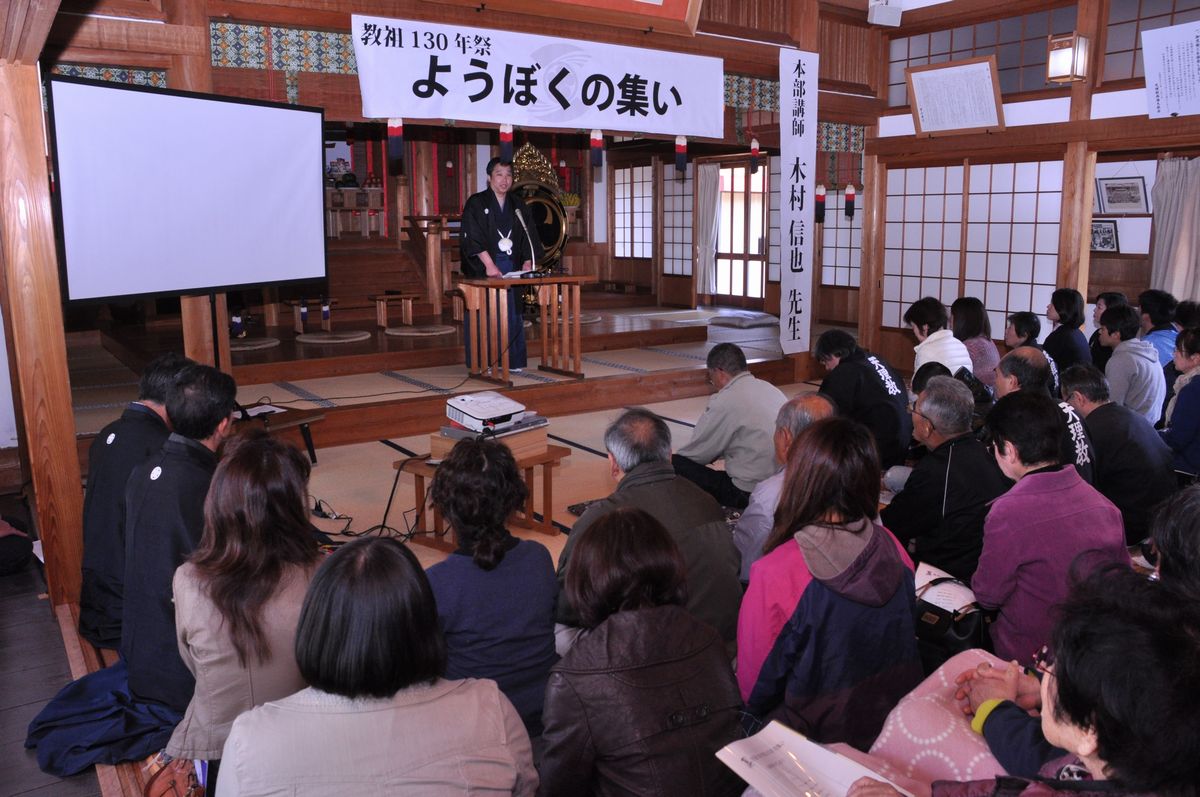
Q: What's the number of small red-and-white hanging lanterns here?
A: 7